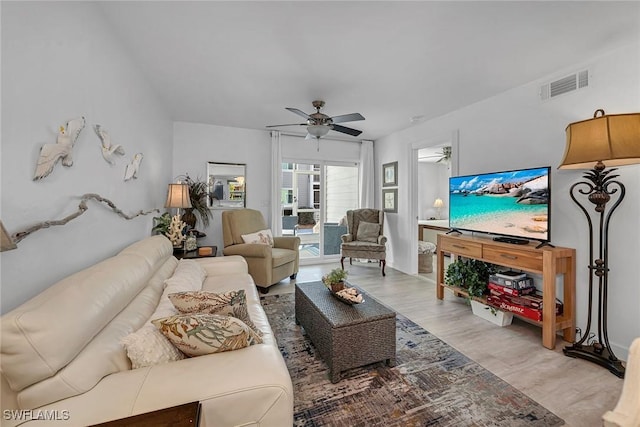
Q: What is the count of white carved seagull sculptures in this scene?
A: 3